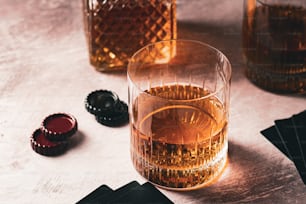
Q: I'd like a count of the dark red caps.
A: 2